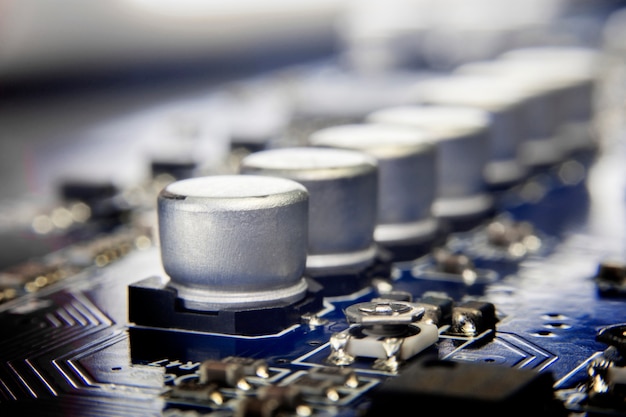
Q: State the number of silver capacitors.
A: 7